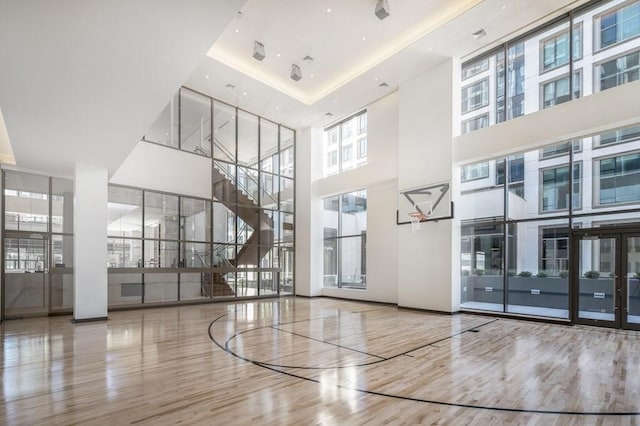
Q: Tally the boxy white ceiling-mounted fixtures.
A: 3